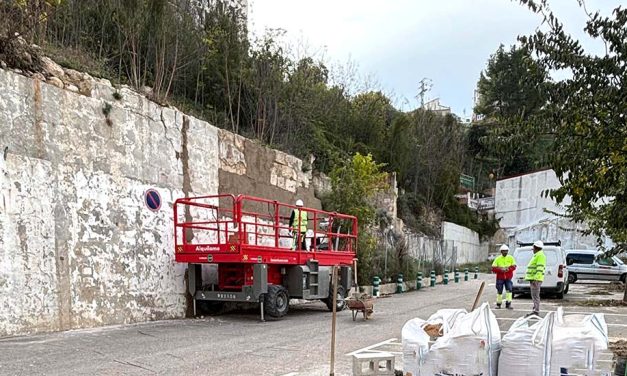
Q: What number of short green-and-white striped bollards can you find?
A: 8